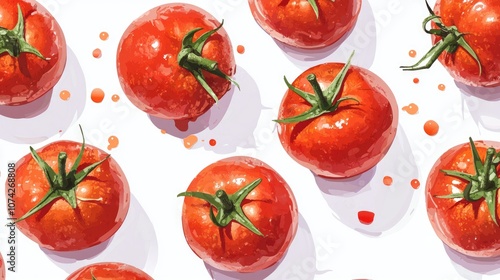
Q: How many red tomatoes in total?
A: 9